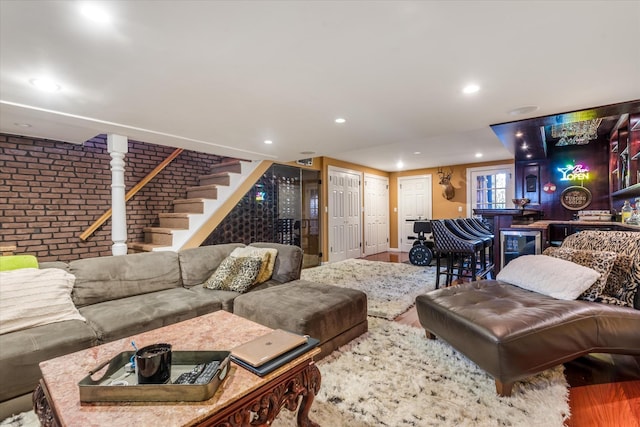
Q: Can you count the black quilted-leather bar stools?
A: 4